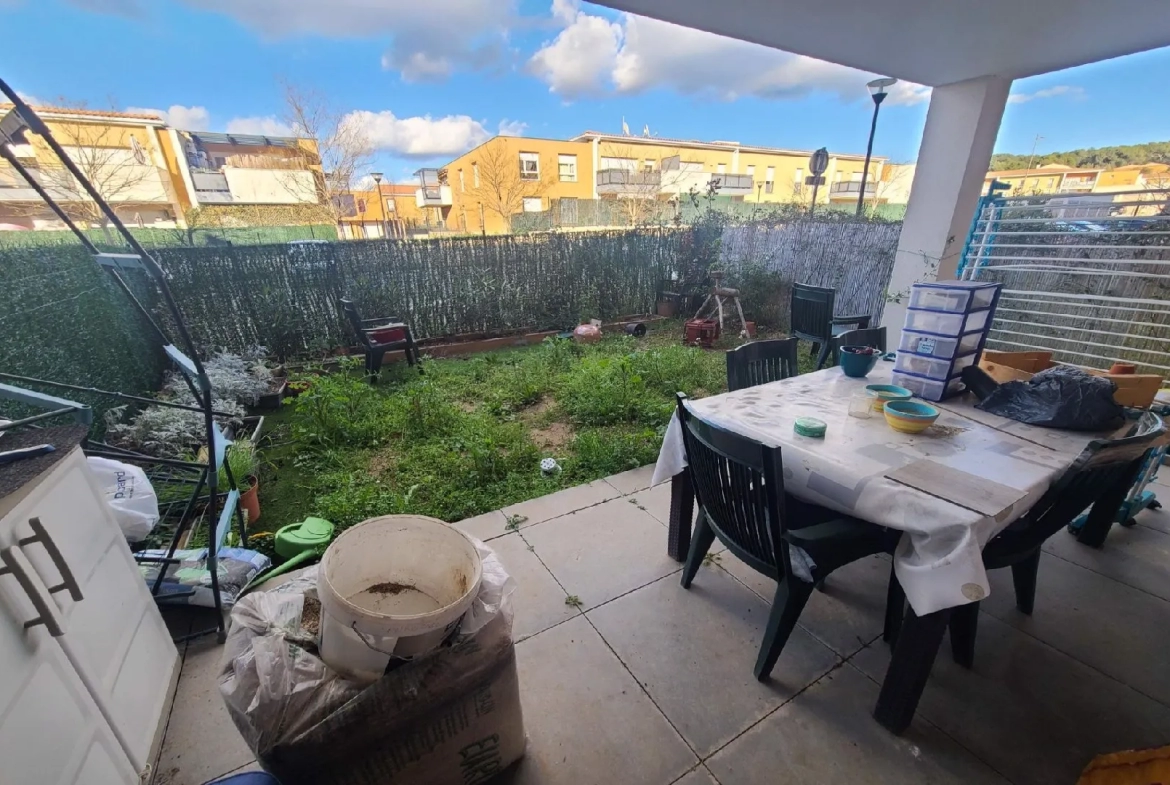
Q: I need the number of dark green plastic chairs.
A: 6